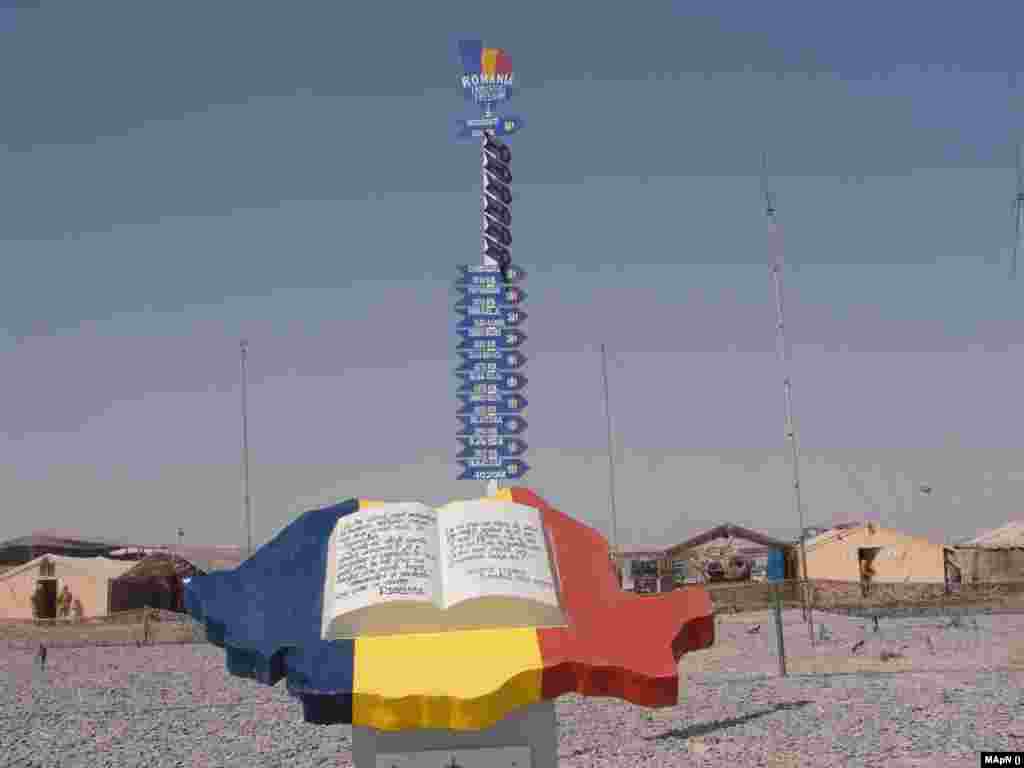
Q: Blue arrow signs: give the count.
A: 11